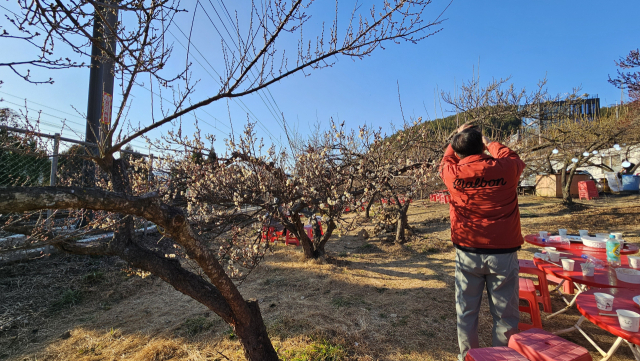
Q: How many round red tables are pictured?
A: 3